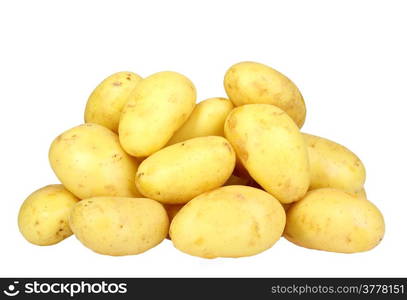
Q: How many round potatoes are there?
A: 12